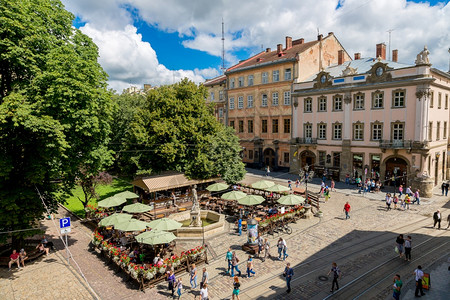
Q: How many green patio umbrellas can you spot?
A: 13